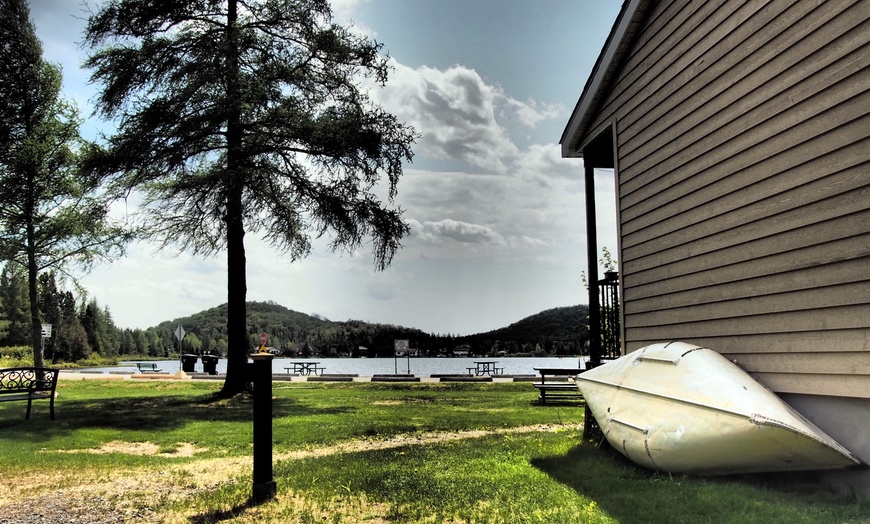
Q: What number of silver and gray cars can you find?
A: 0